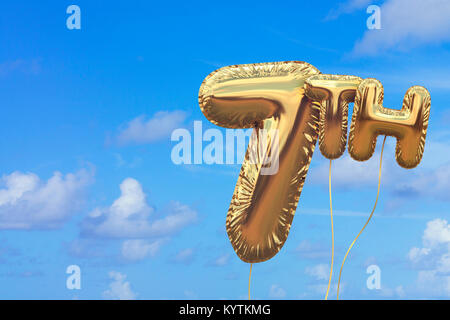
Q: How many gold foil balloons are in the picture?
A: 3